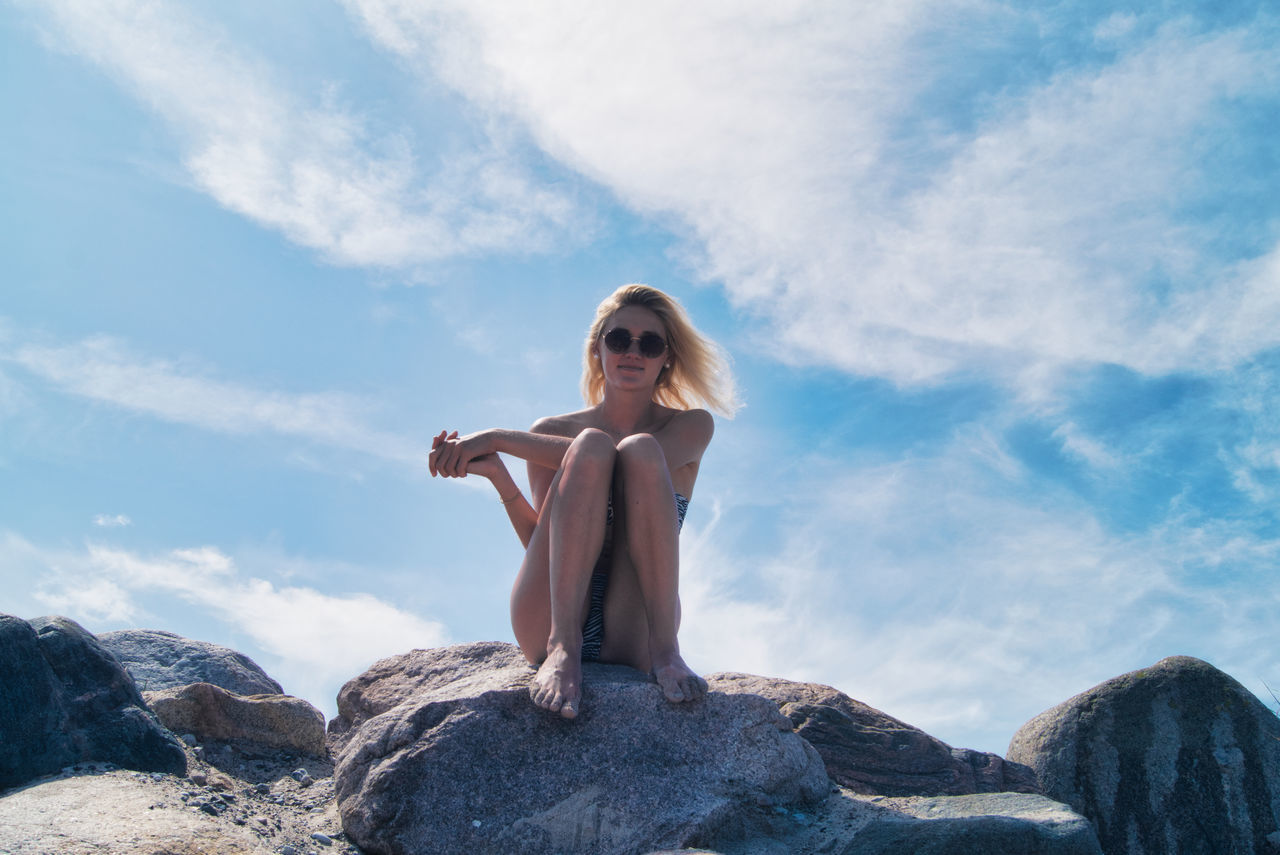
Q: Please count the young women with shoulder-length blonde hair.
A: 1